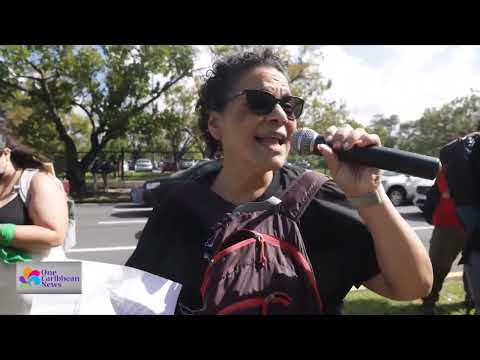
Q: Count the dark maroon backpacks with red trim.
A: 1